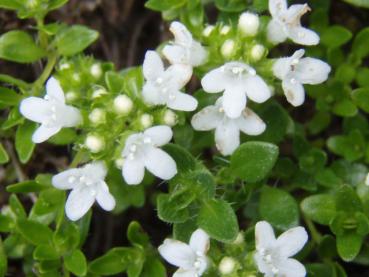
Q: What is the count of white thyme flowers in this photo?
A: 11